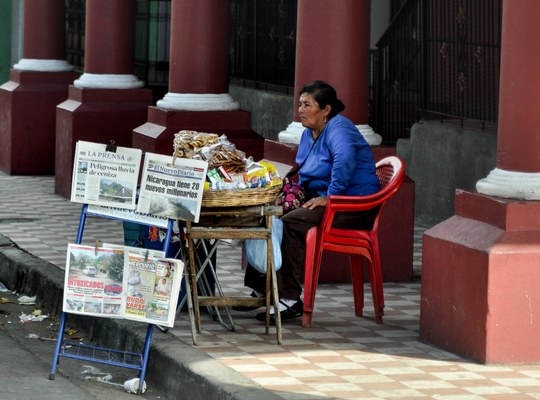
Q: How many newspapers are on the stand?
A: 4